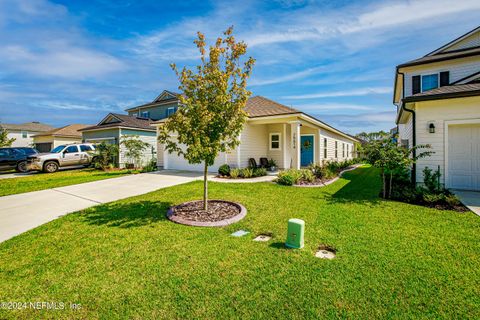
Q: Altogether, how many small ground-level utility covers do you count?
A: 3